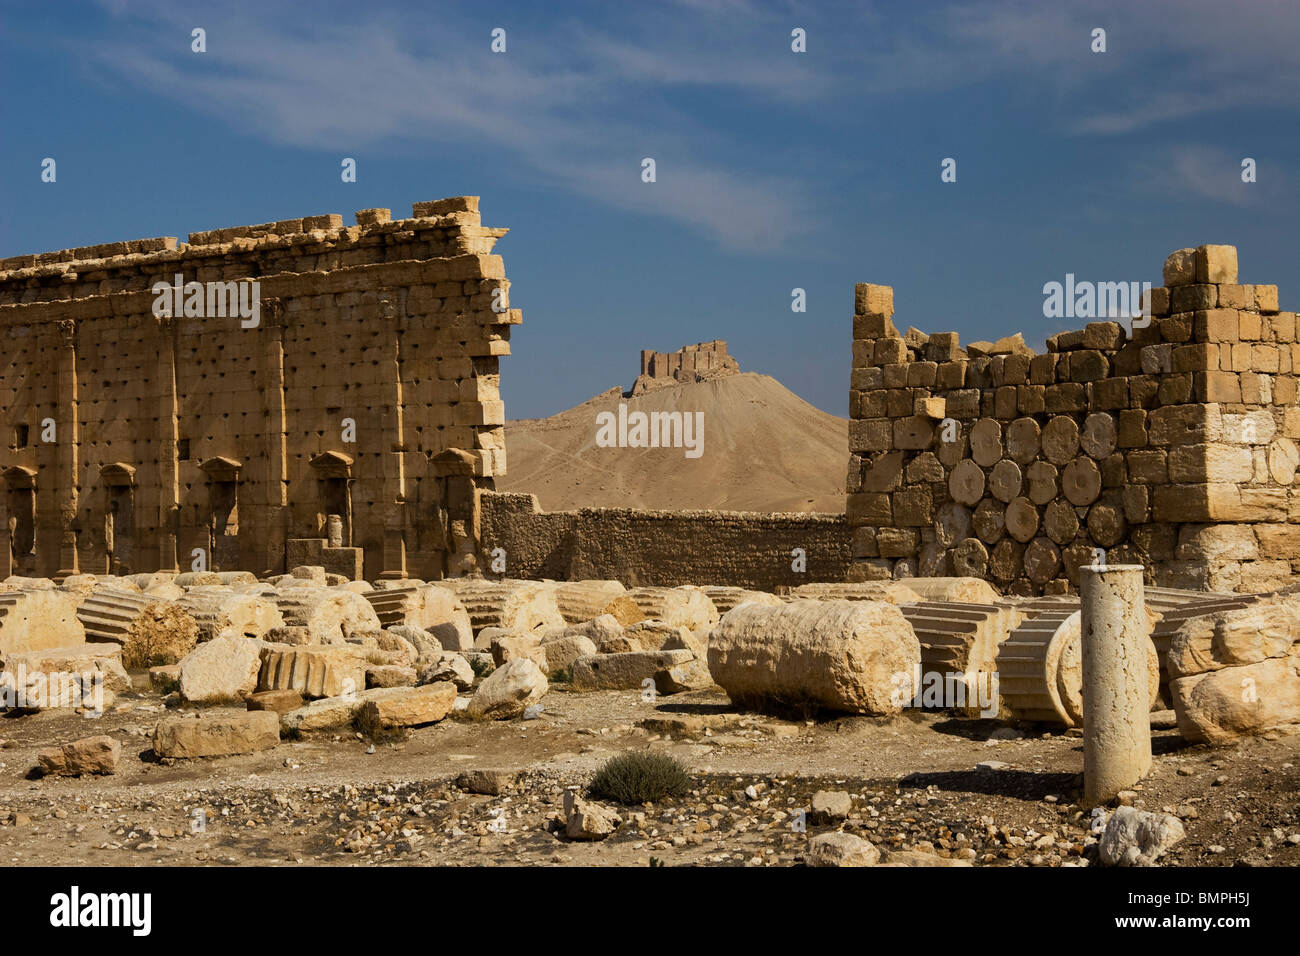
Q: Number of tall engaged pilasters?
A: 4